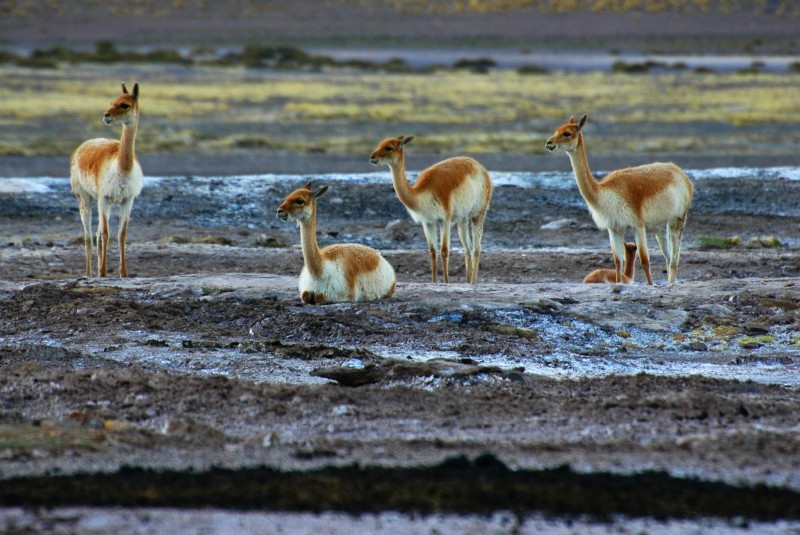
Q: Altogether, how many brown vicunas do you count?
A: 5